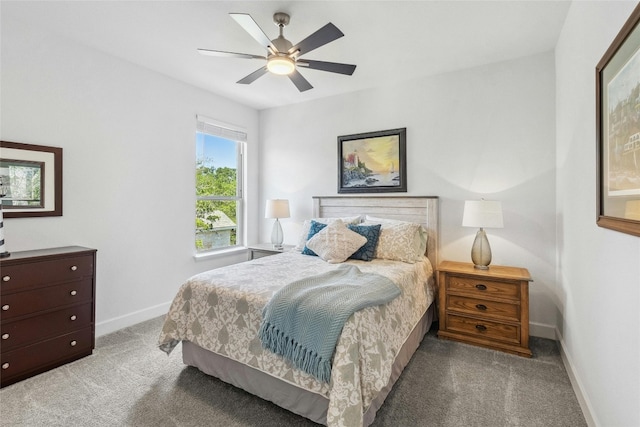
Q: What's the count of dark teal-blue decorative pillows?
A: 2